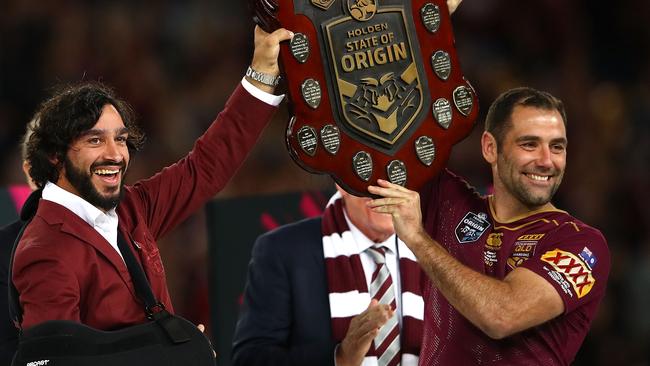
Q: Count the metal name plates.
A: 11